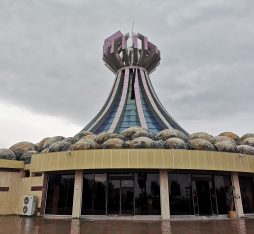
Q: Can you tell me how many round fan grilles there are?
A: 2